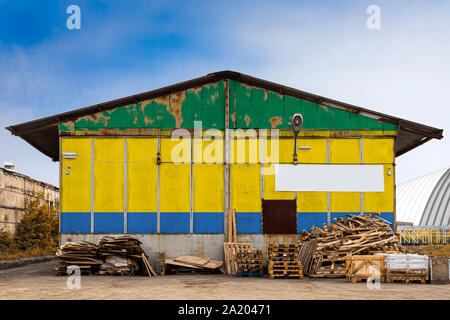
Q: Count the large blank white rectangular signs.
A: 1